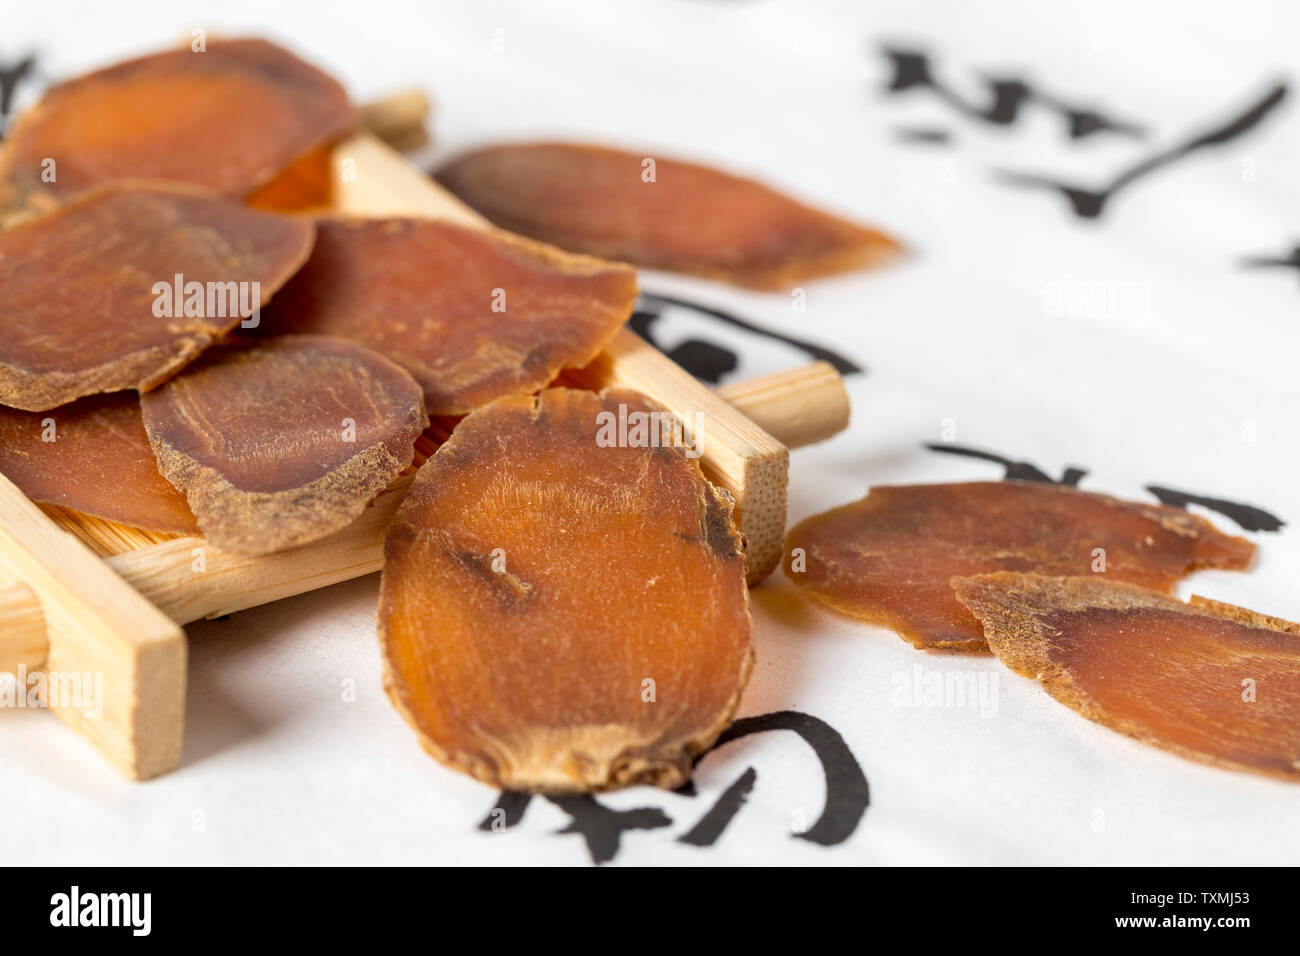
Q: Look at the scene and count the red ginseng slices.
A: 9